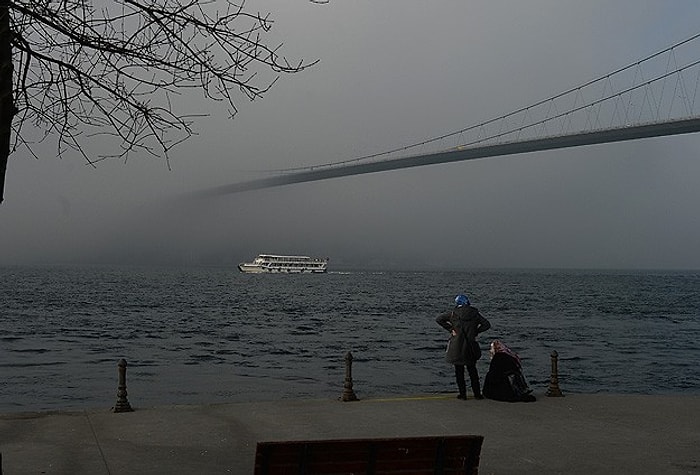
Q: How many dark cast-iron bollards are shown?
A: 3